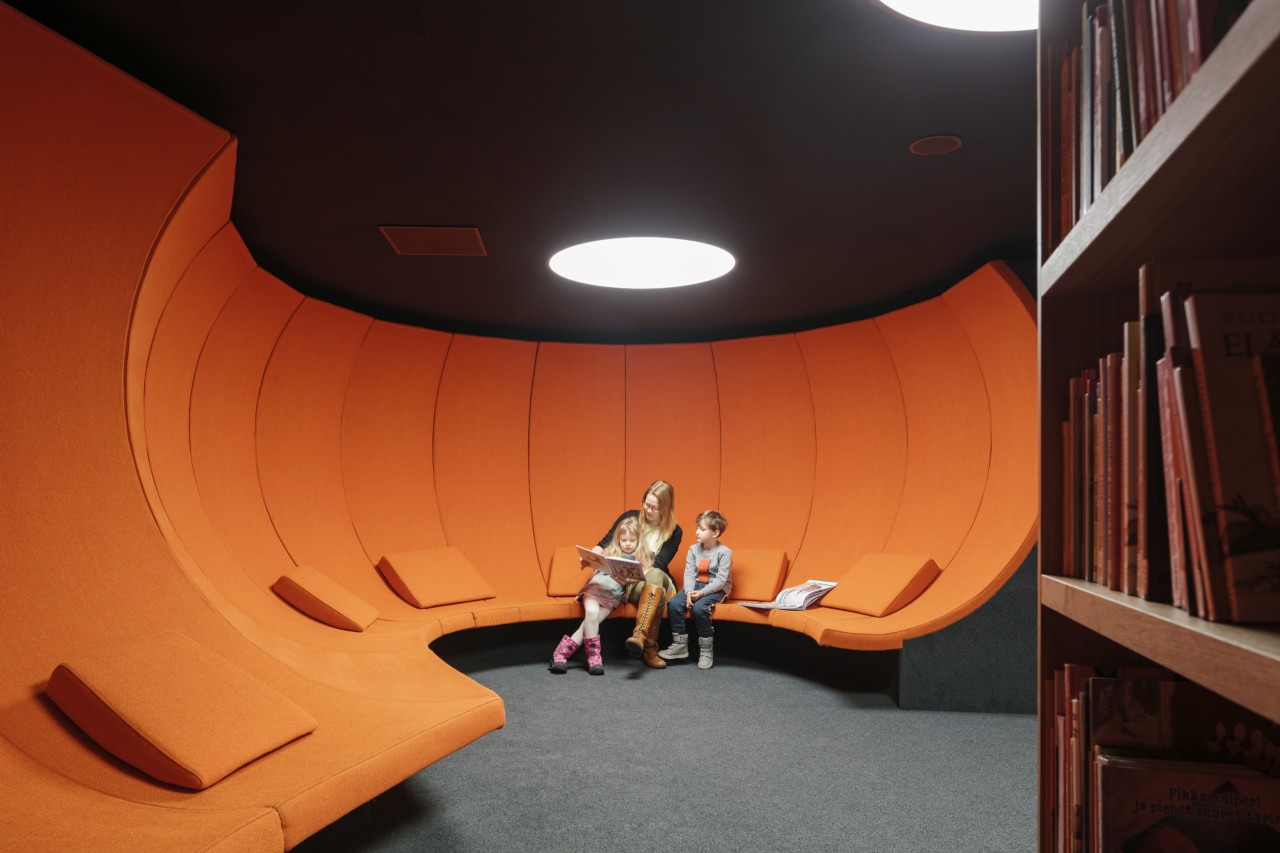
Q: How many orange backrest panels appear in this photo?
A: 13